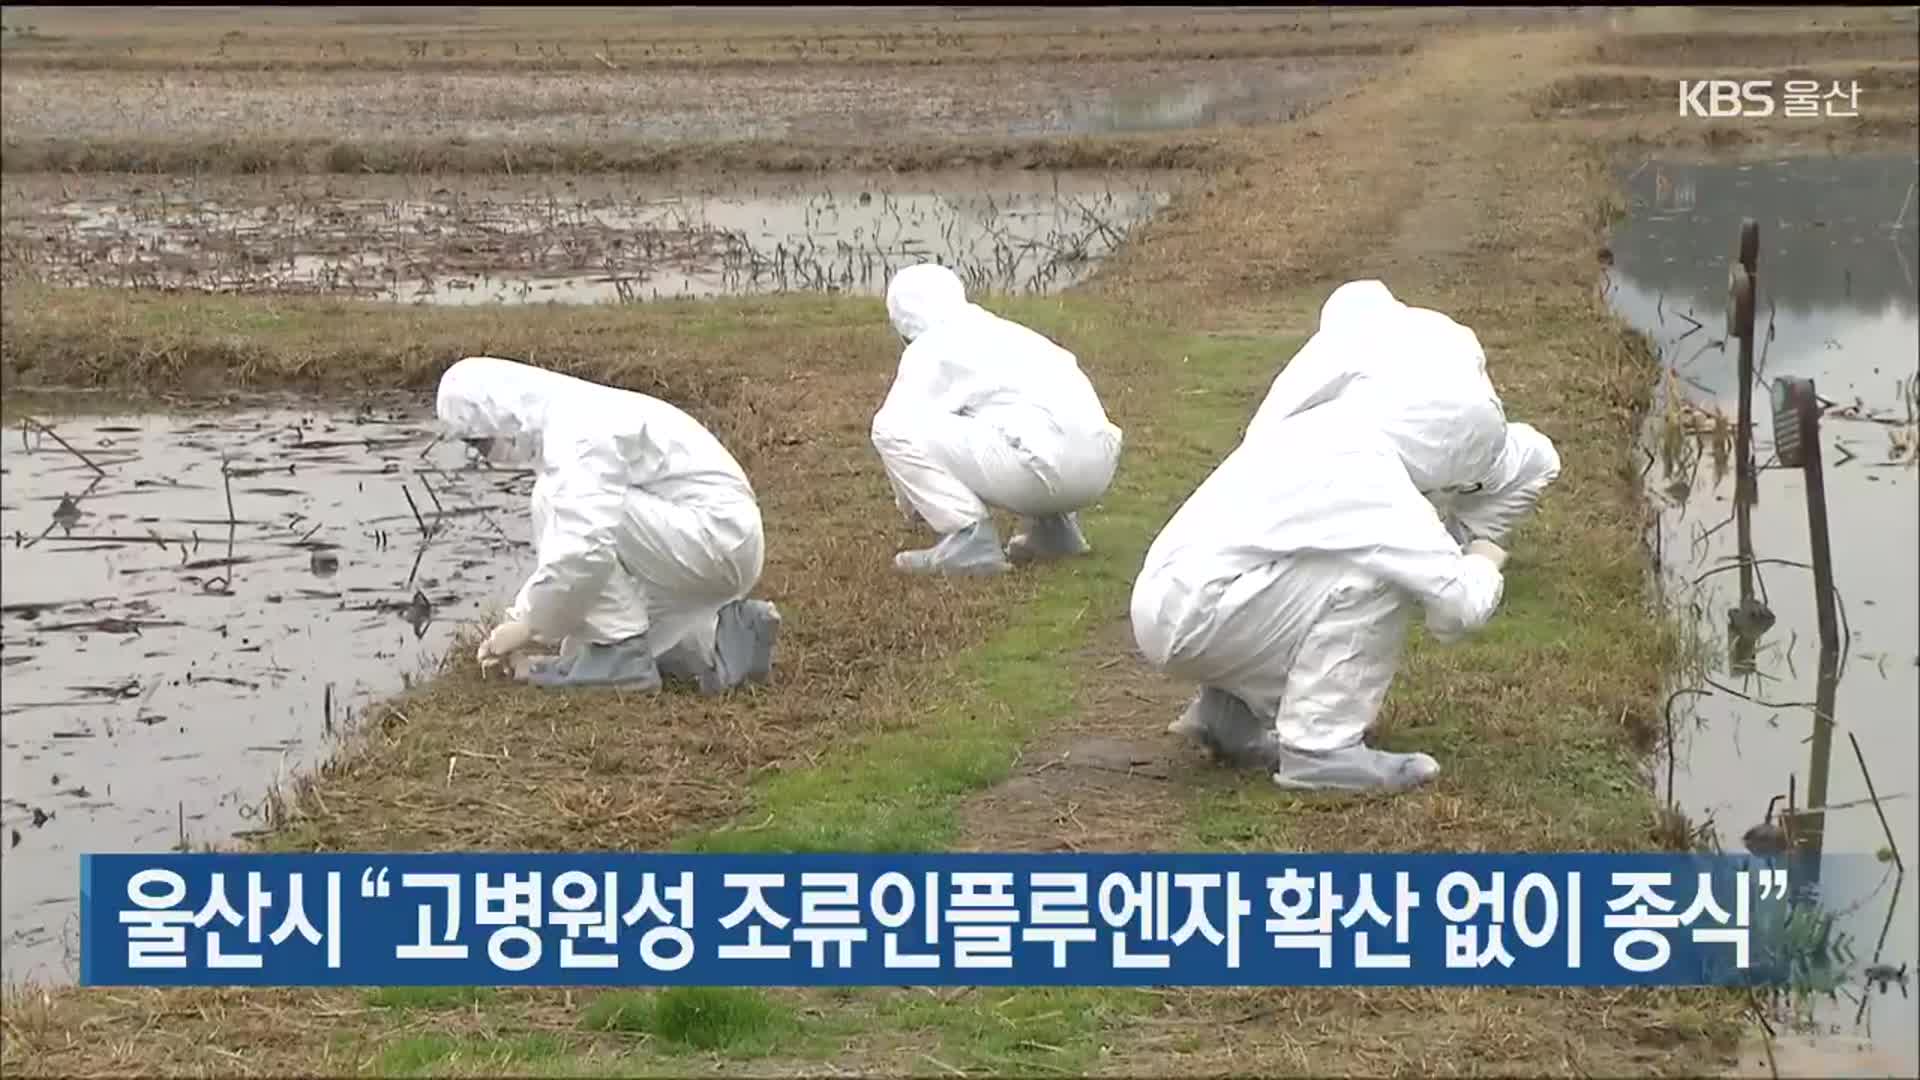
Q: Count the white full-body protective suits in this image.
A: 4